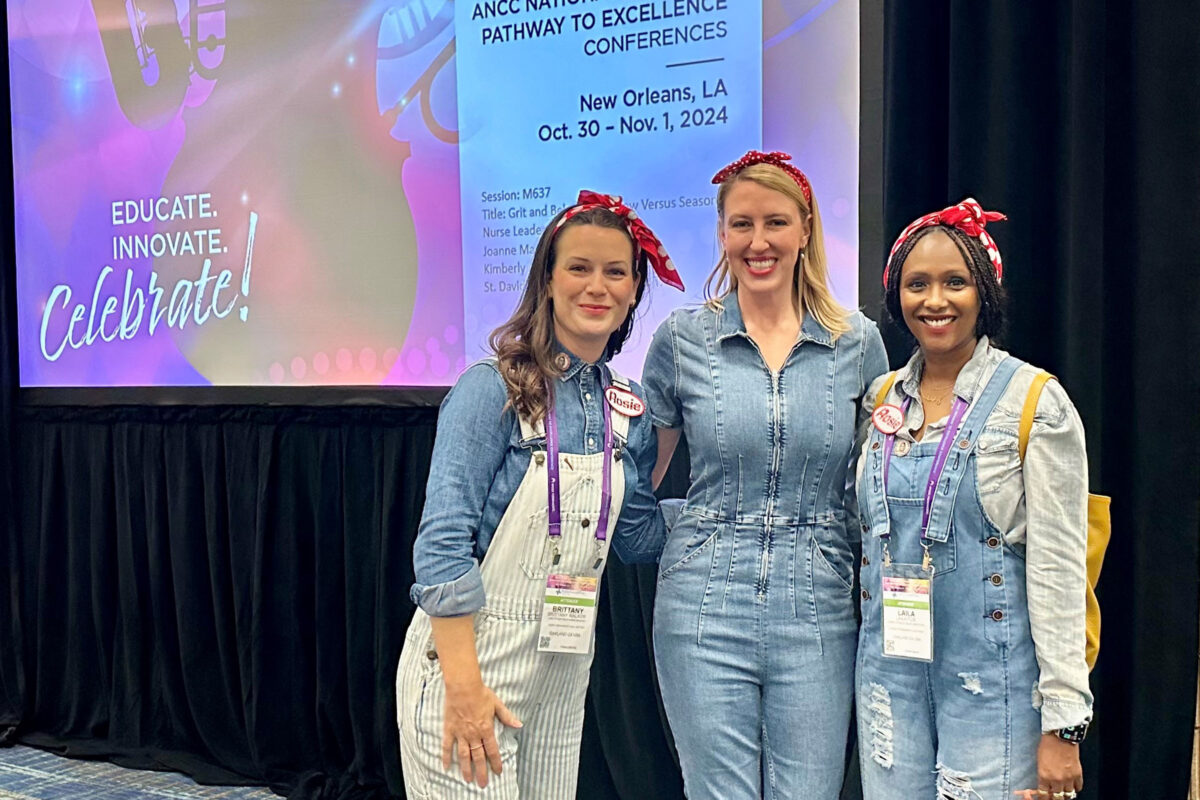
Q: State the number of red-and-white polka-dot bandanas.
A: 3